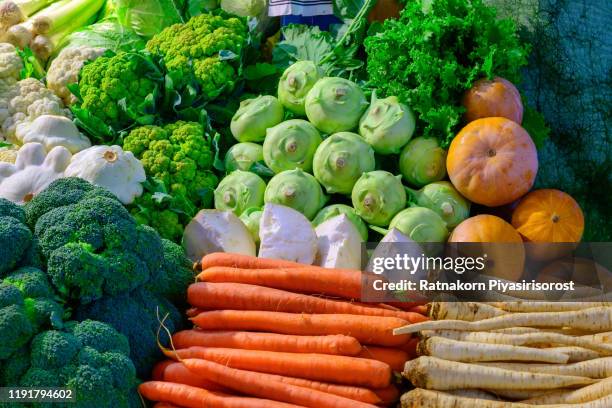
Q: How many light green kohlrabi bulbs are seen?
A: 15